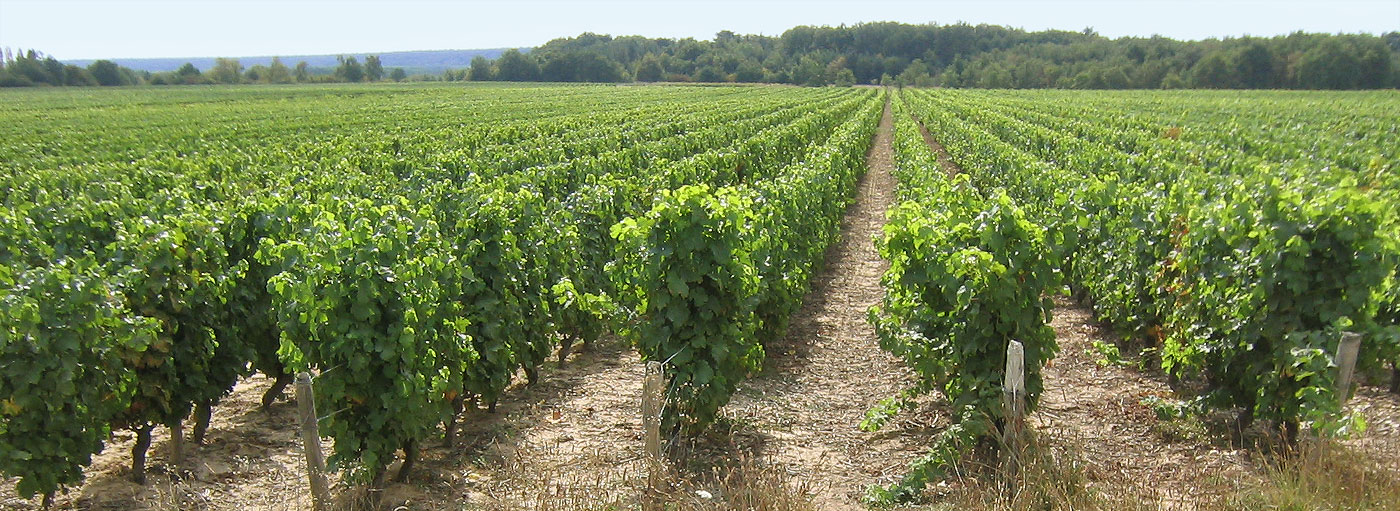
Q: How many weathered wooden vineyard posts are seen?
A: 4